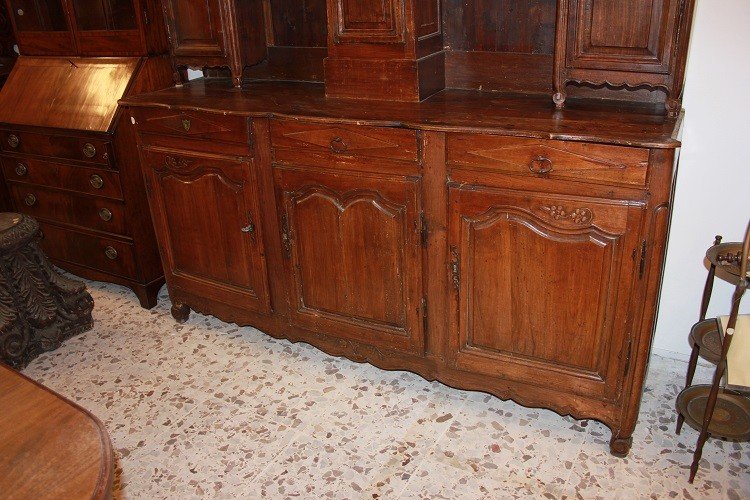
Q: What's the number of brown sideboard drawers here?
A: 3